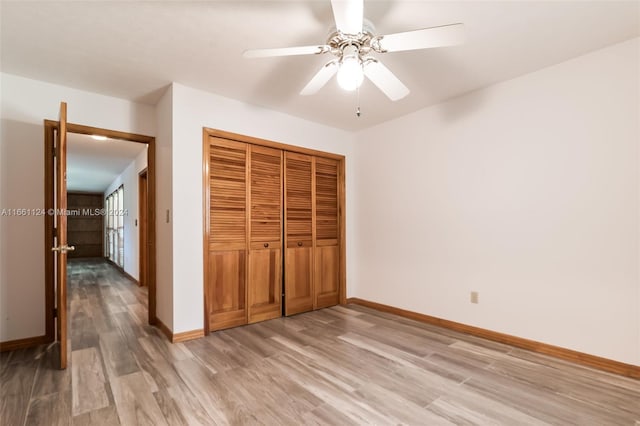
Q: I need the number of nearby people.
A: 0